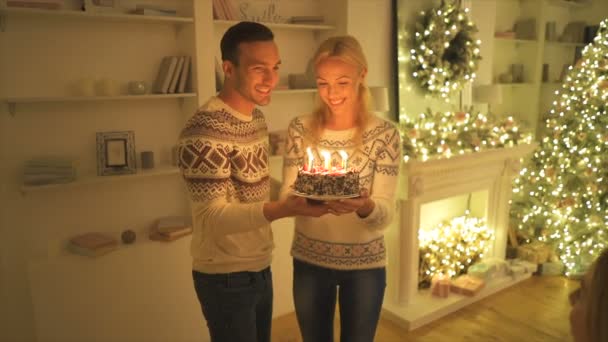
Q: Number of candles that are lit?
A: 3